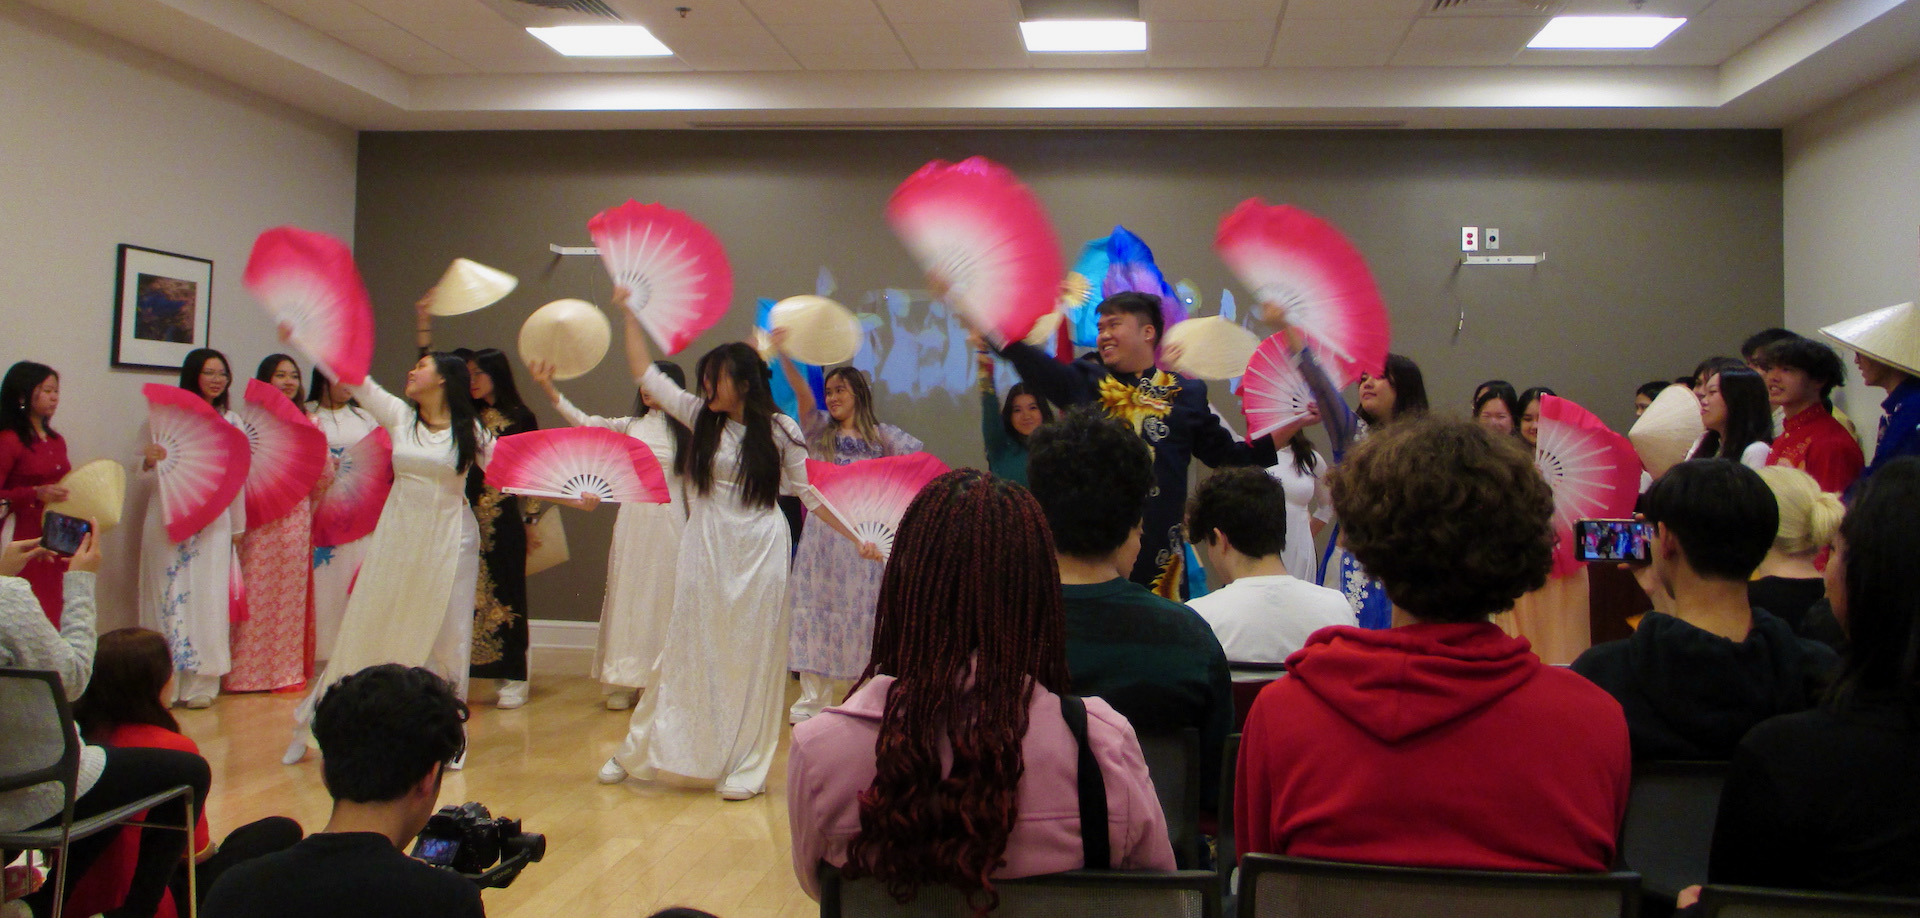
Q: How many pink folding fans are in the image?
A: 11